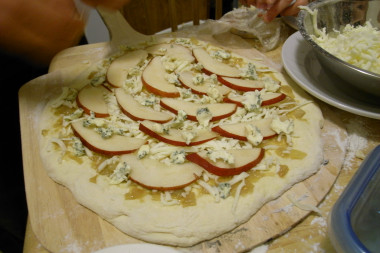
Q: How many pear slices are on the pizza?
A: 15